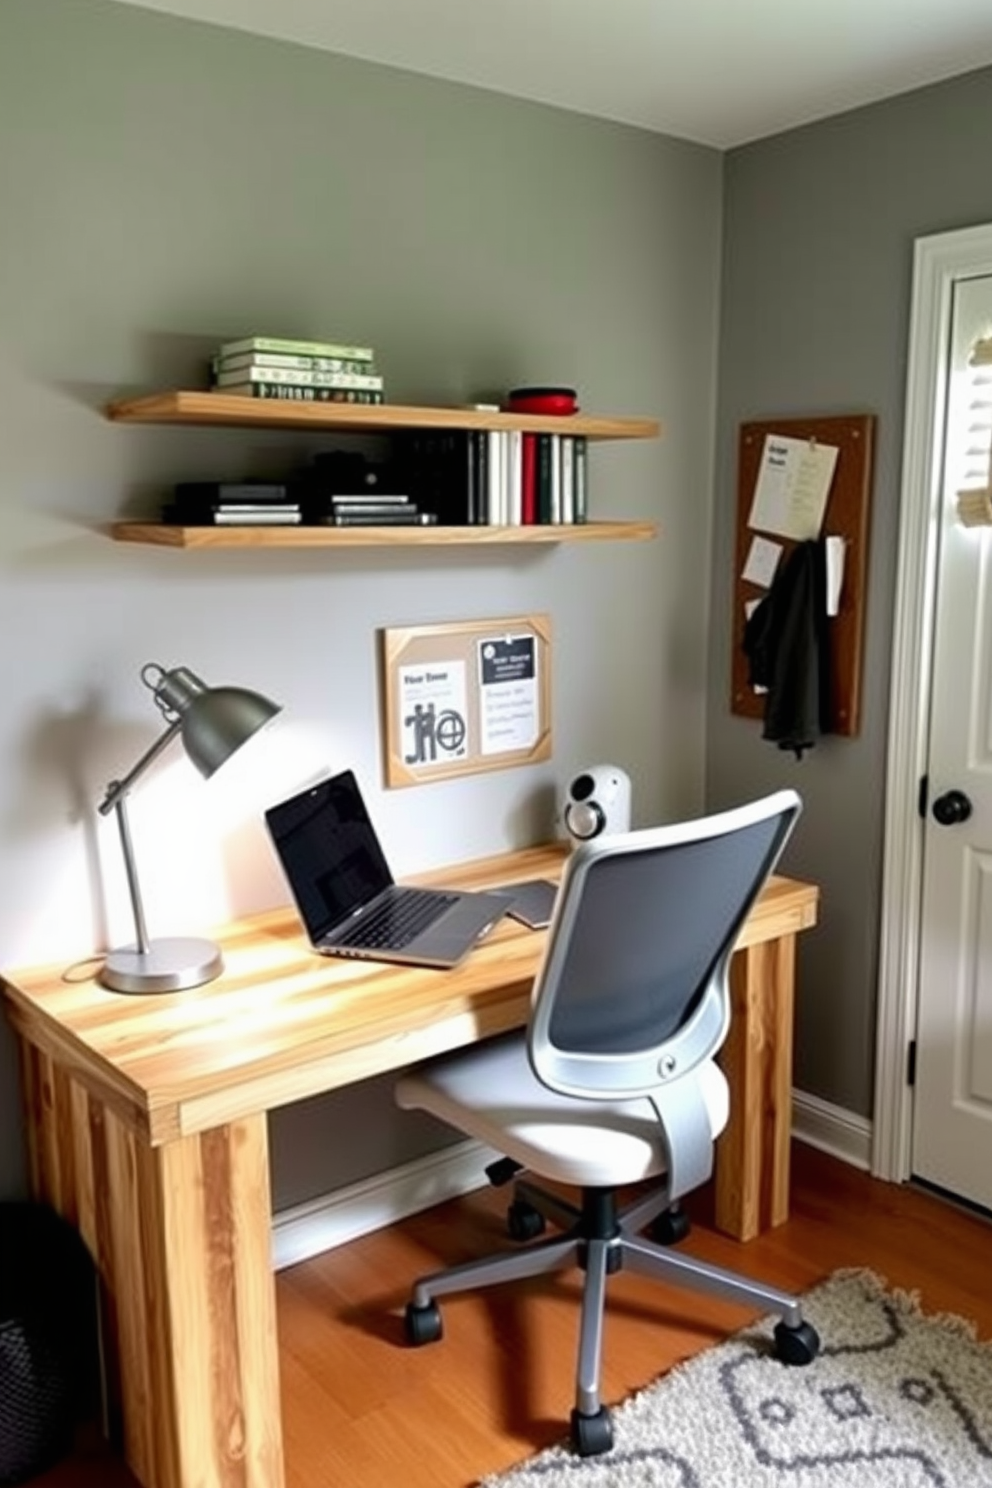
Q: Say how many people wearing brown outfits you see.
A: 0